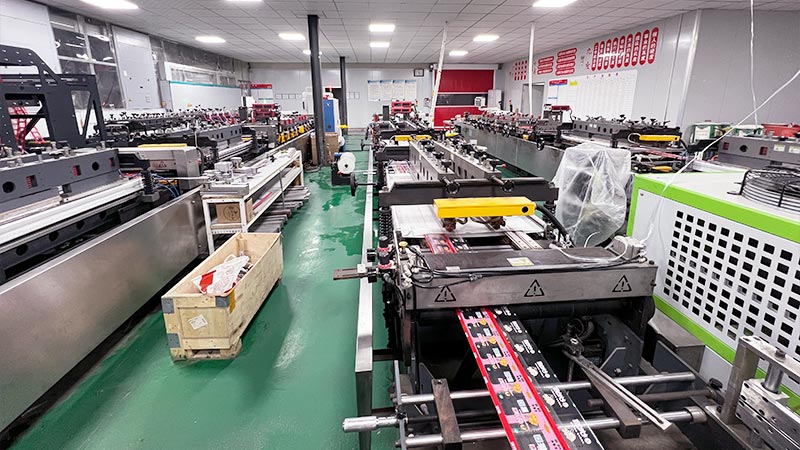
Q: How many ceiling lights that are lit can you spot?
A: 10